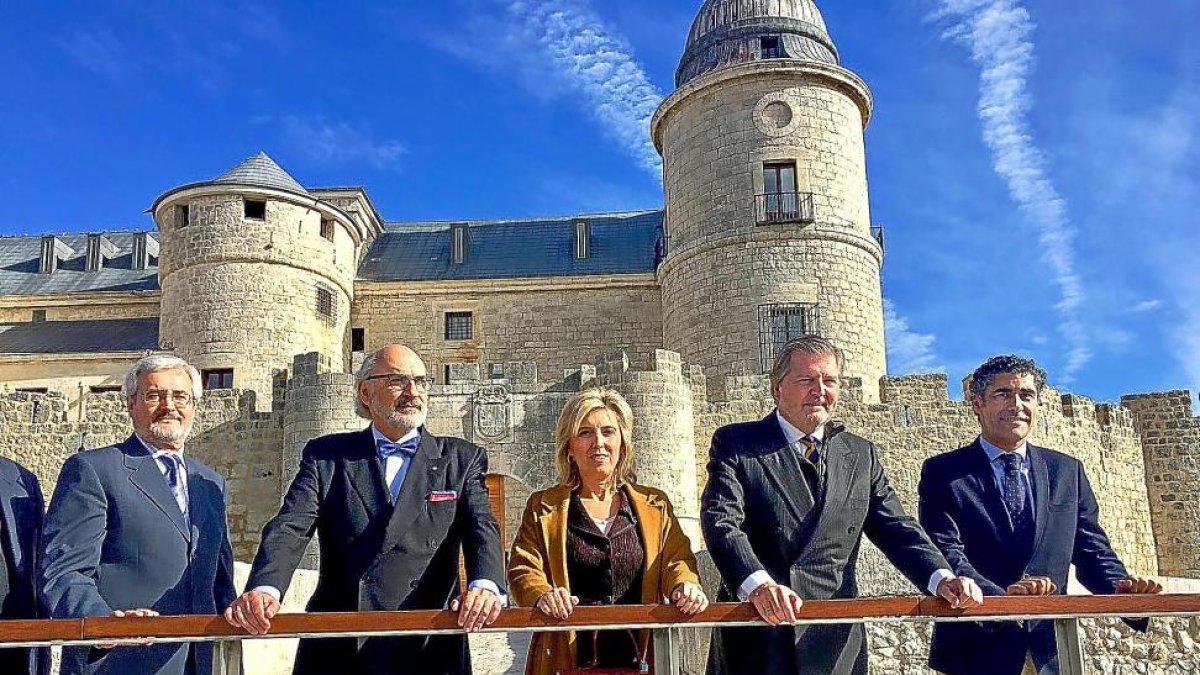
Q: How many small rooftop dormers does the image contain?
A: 5